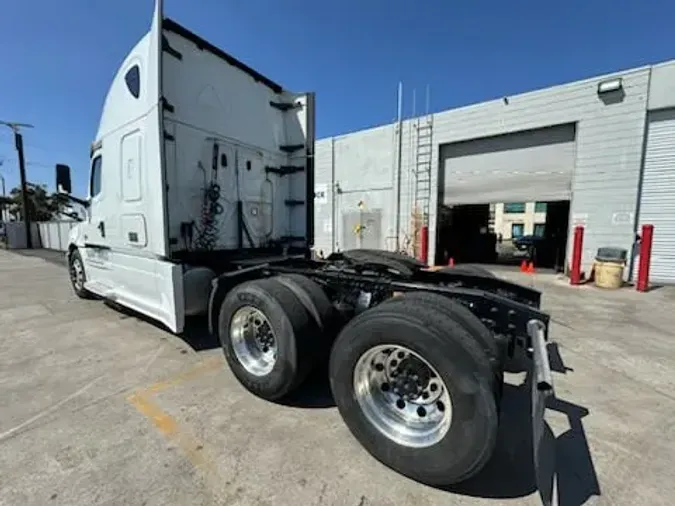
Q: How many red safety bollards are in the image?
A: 3